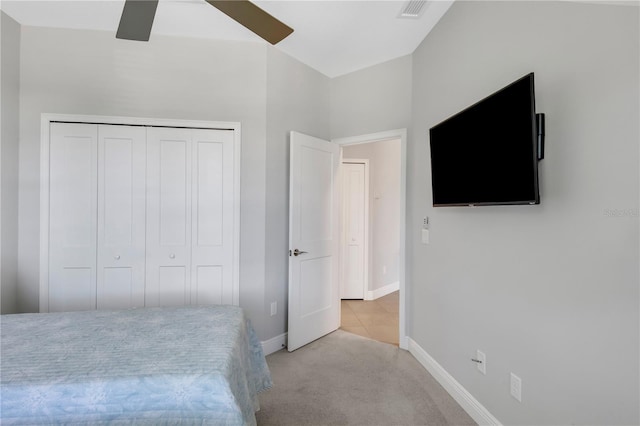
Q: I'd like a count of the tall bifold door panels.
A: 4